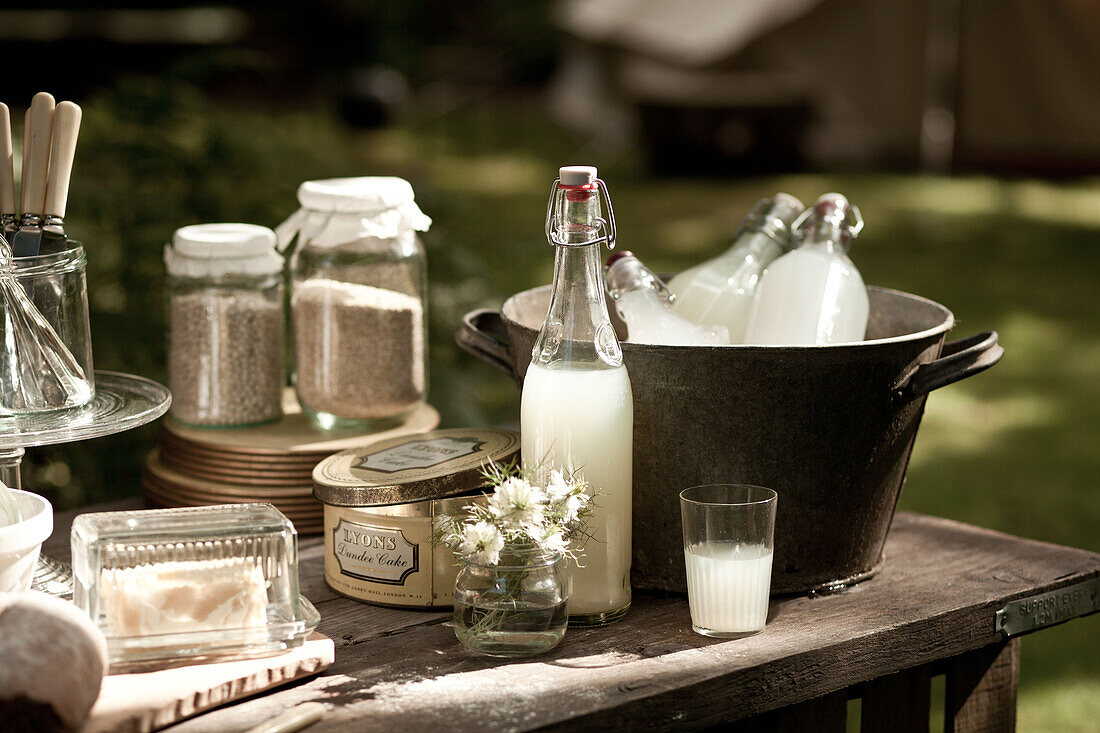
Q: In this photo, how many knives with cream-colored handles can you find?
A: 4